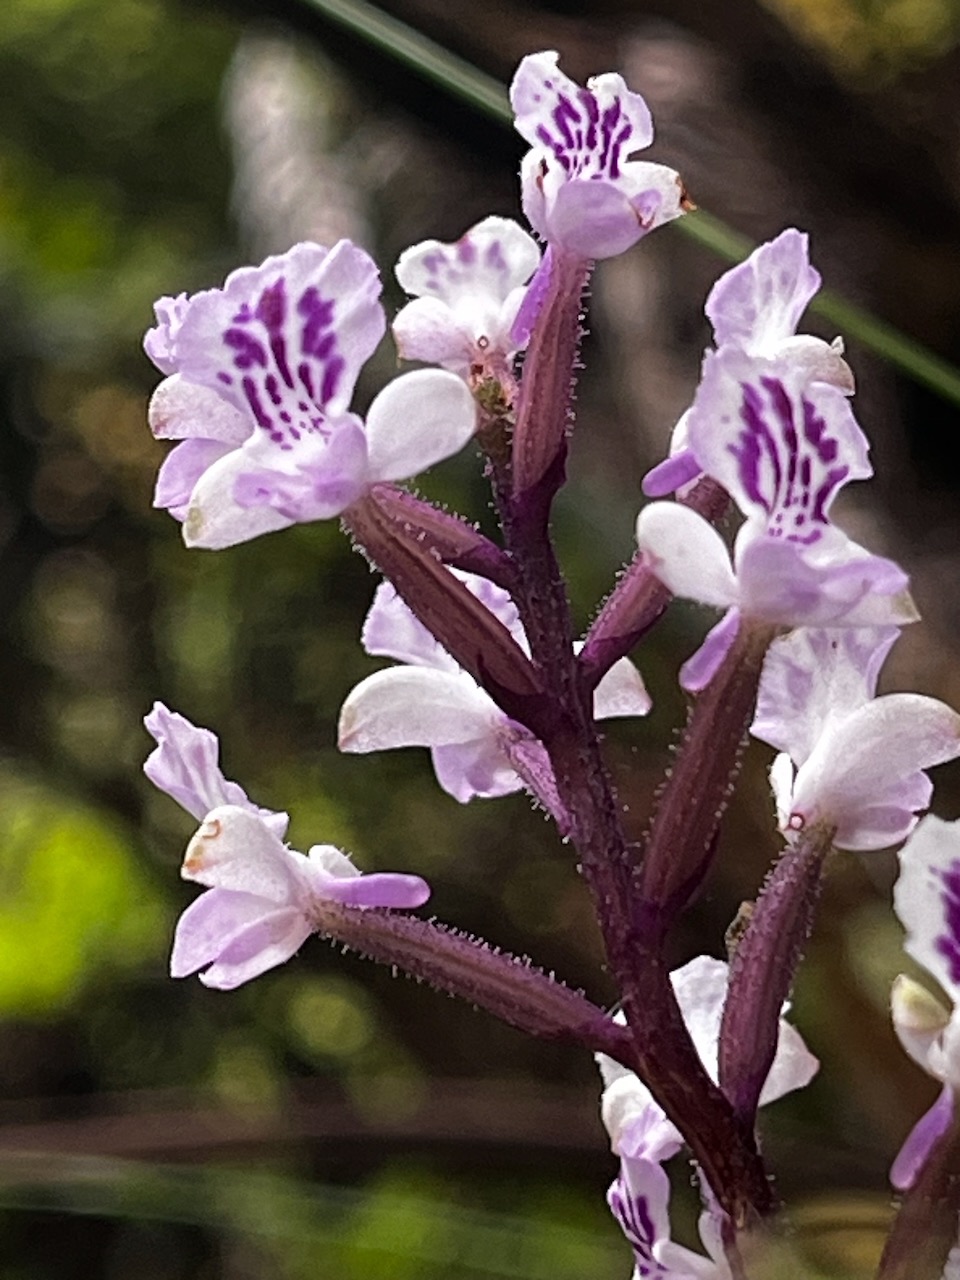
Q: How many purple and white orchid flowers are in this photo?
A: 12